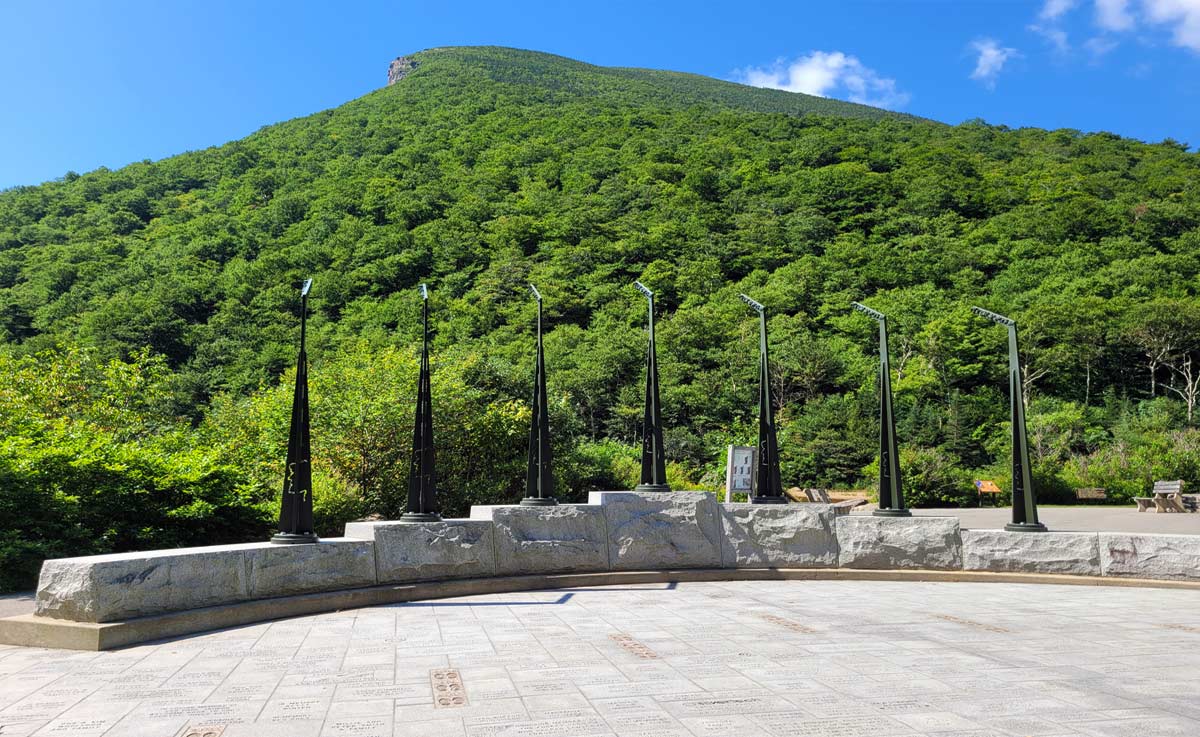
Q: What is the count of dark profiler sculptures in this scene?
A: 7